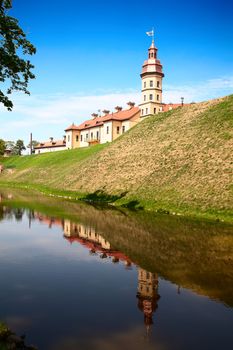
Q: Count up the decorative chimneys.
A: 4